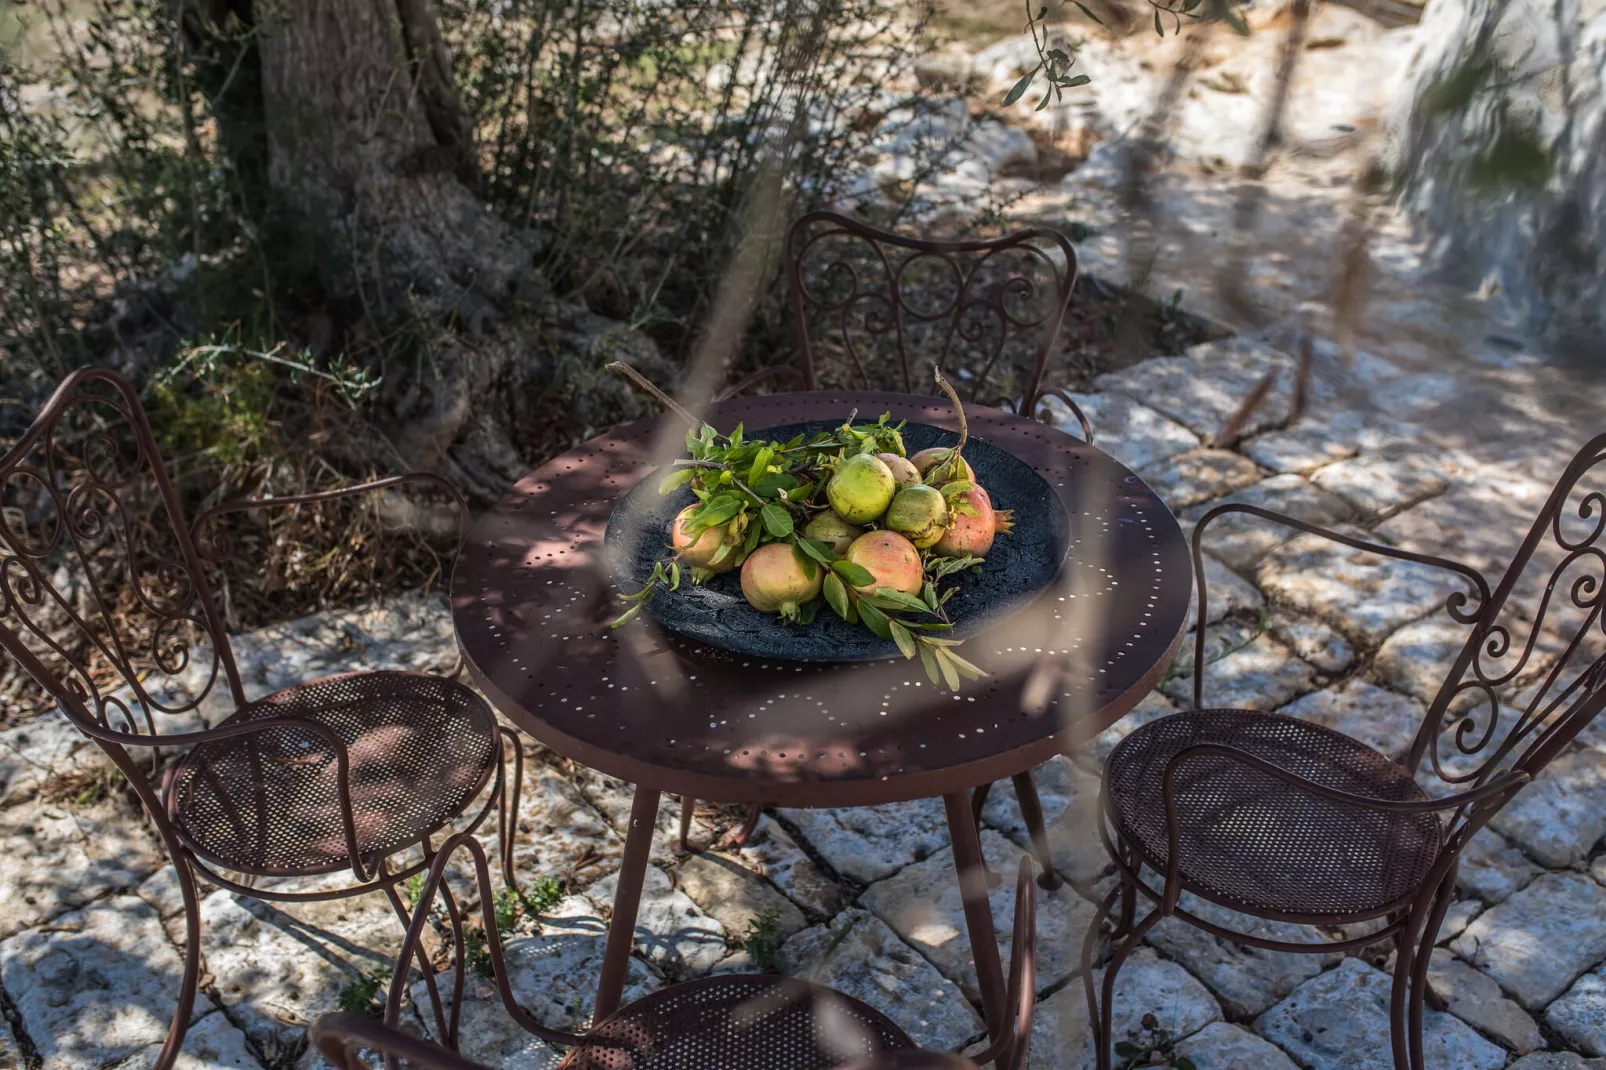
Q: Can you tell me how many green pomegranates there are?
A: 3